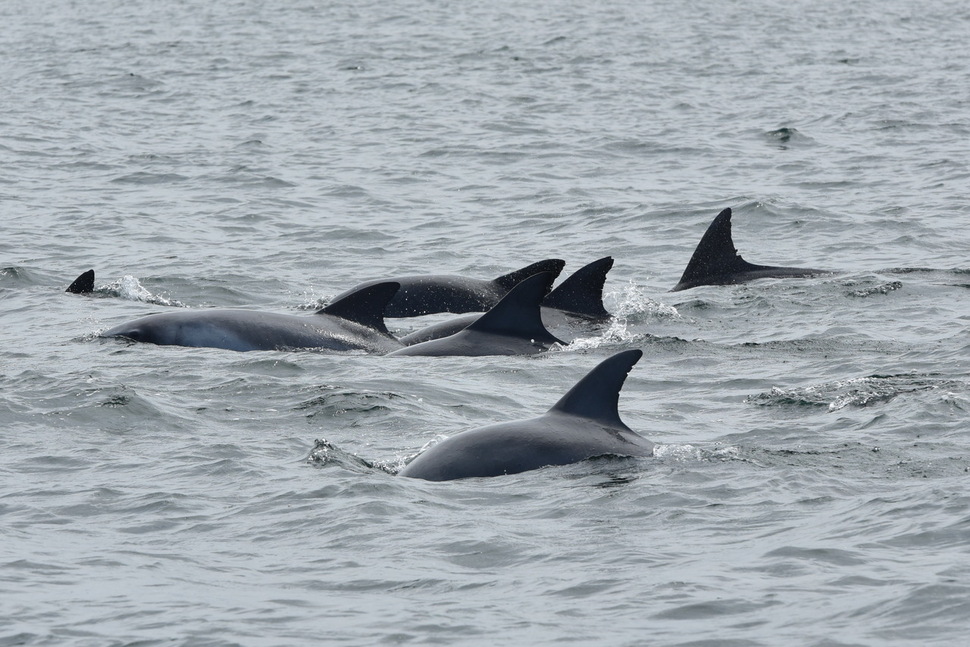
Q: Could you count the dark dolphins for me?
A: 7